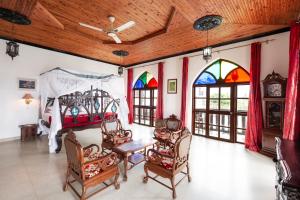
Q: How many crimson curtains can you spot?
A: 5